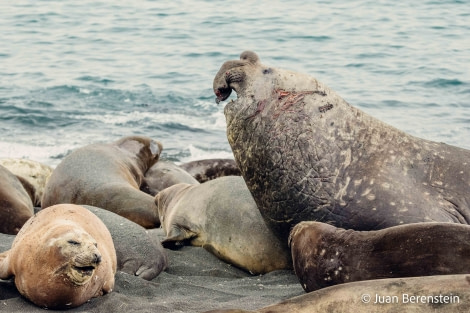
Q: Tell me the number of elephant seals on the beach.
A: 11